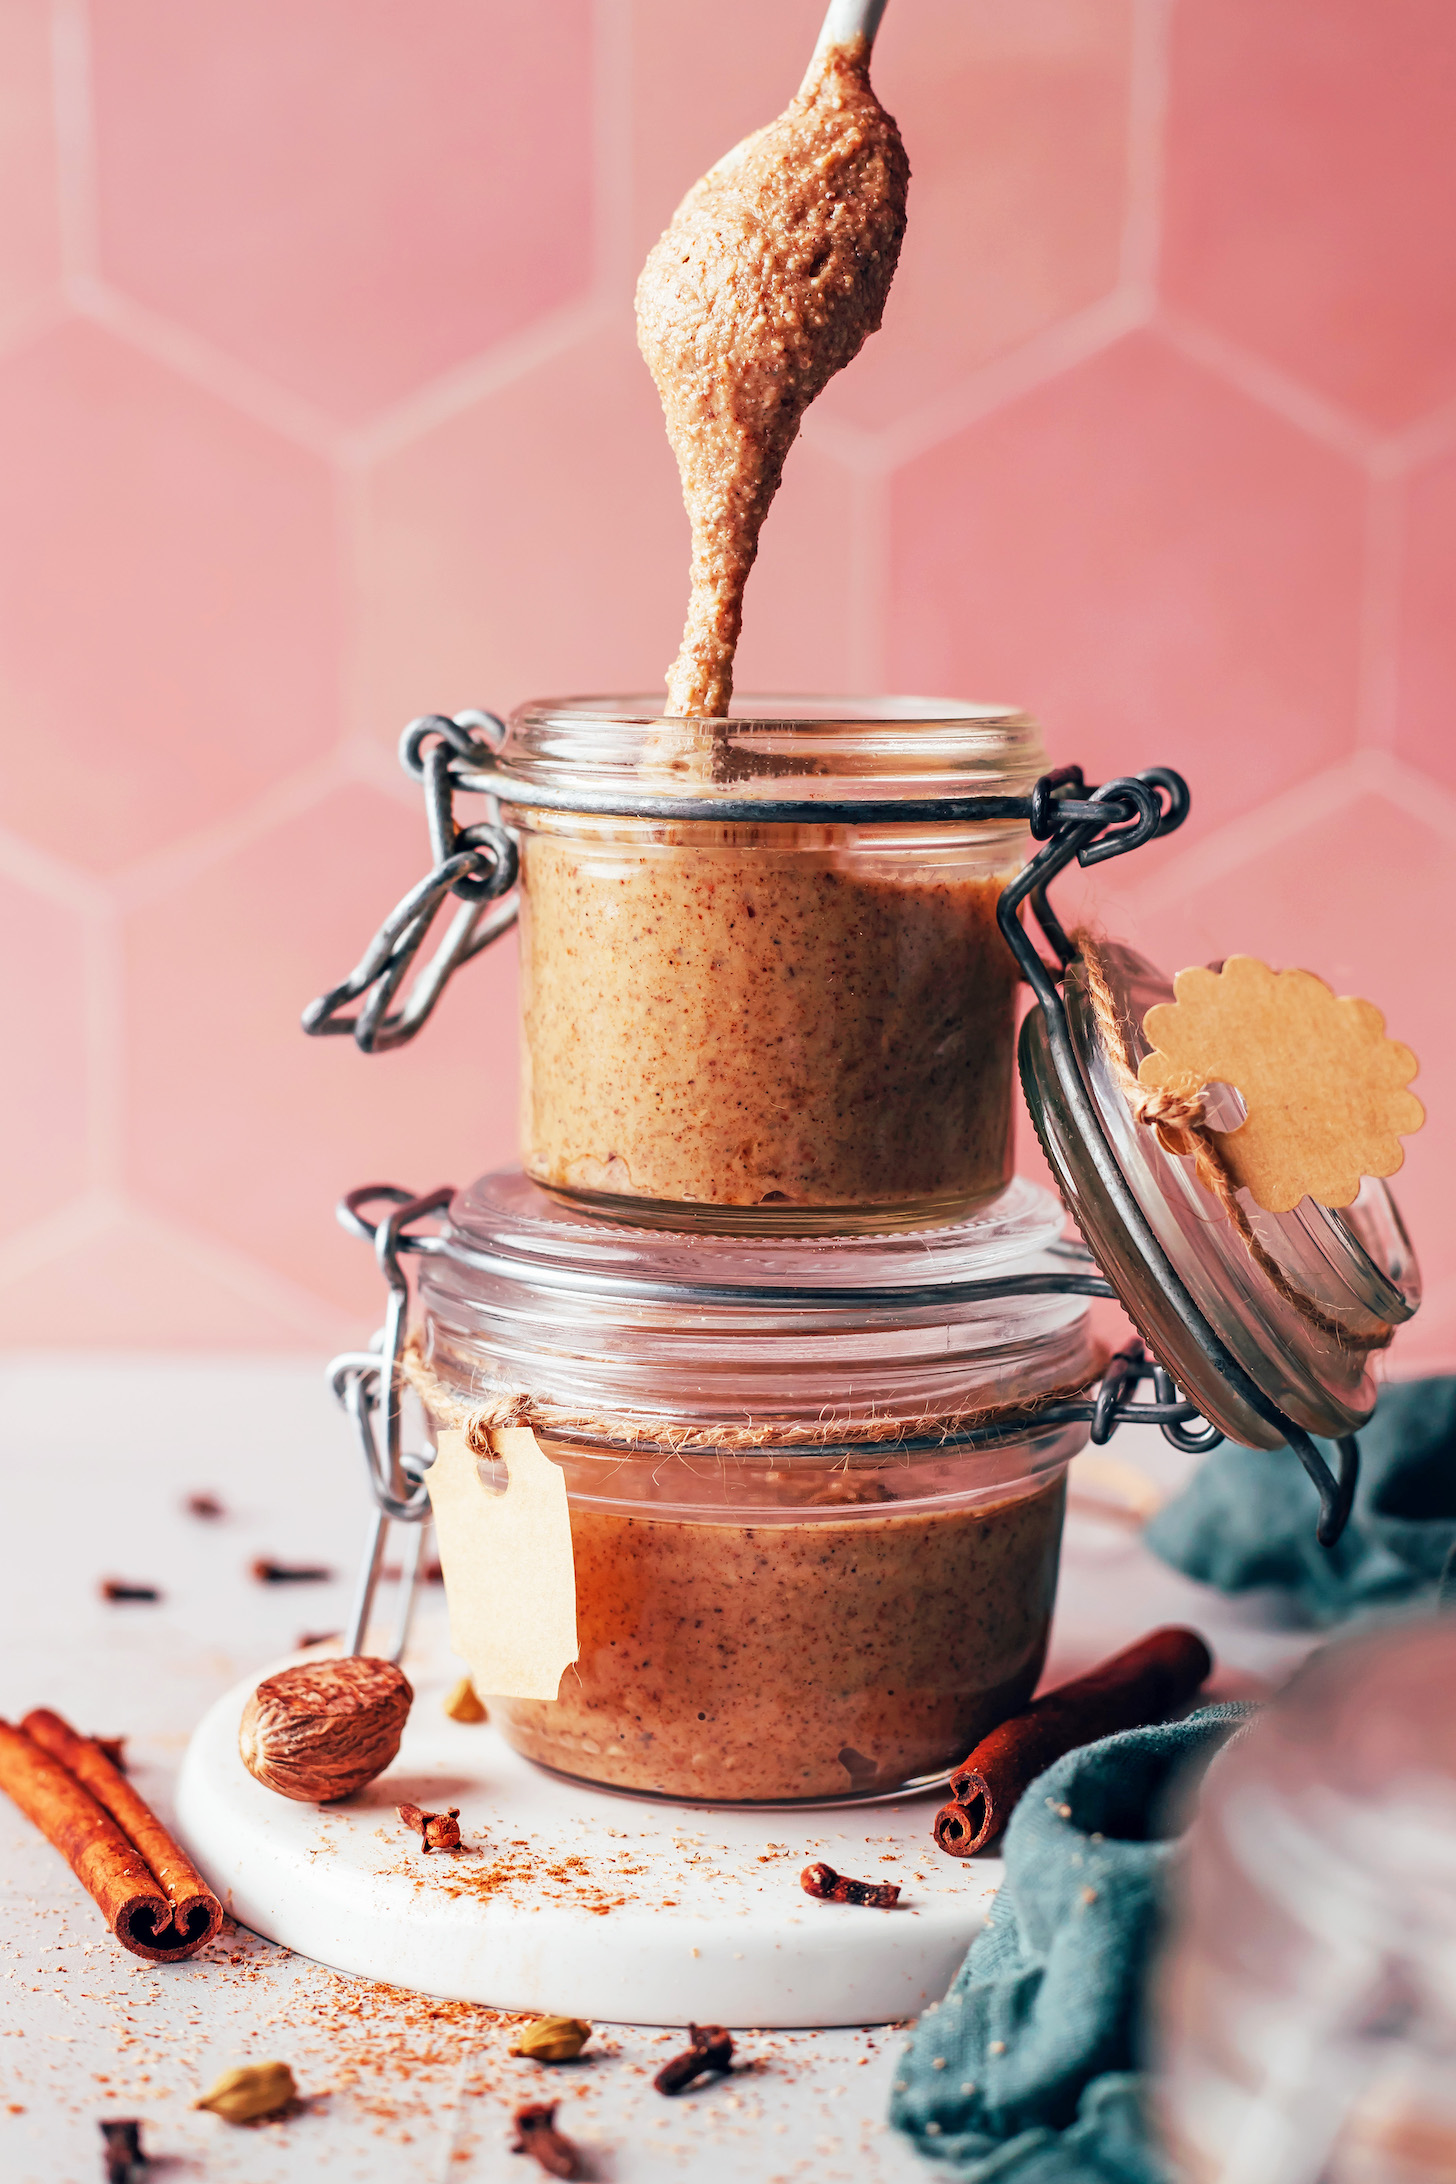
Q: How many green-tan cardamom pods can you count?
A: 3